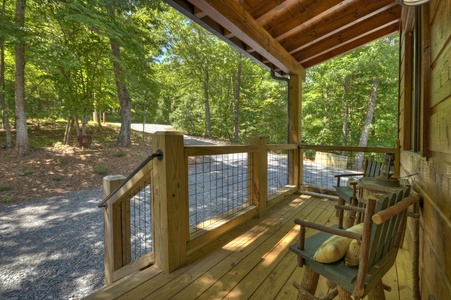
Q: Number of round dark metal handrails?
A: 1